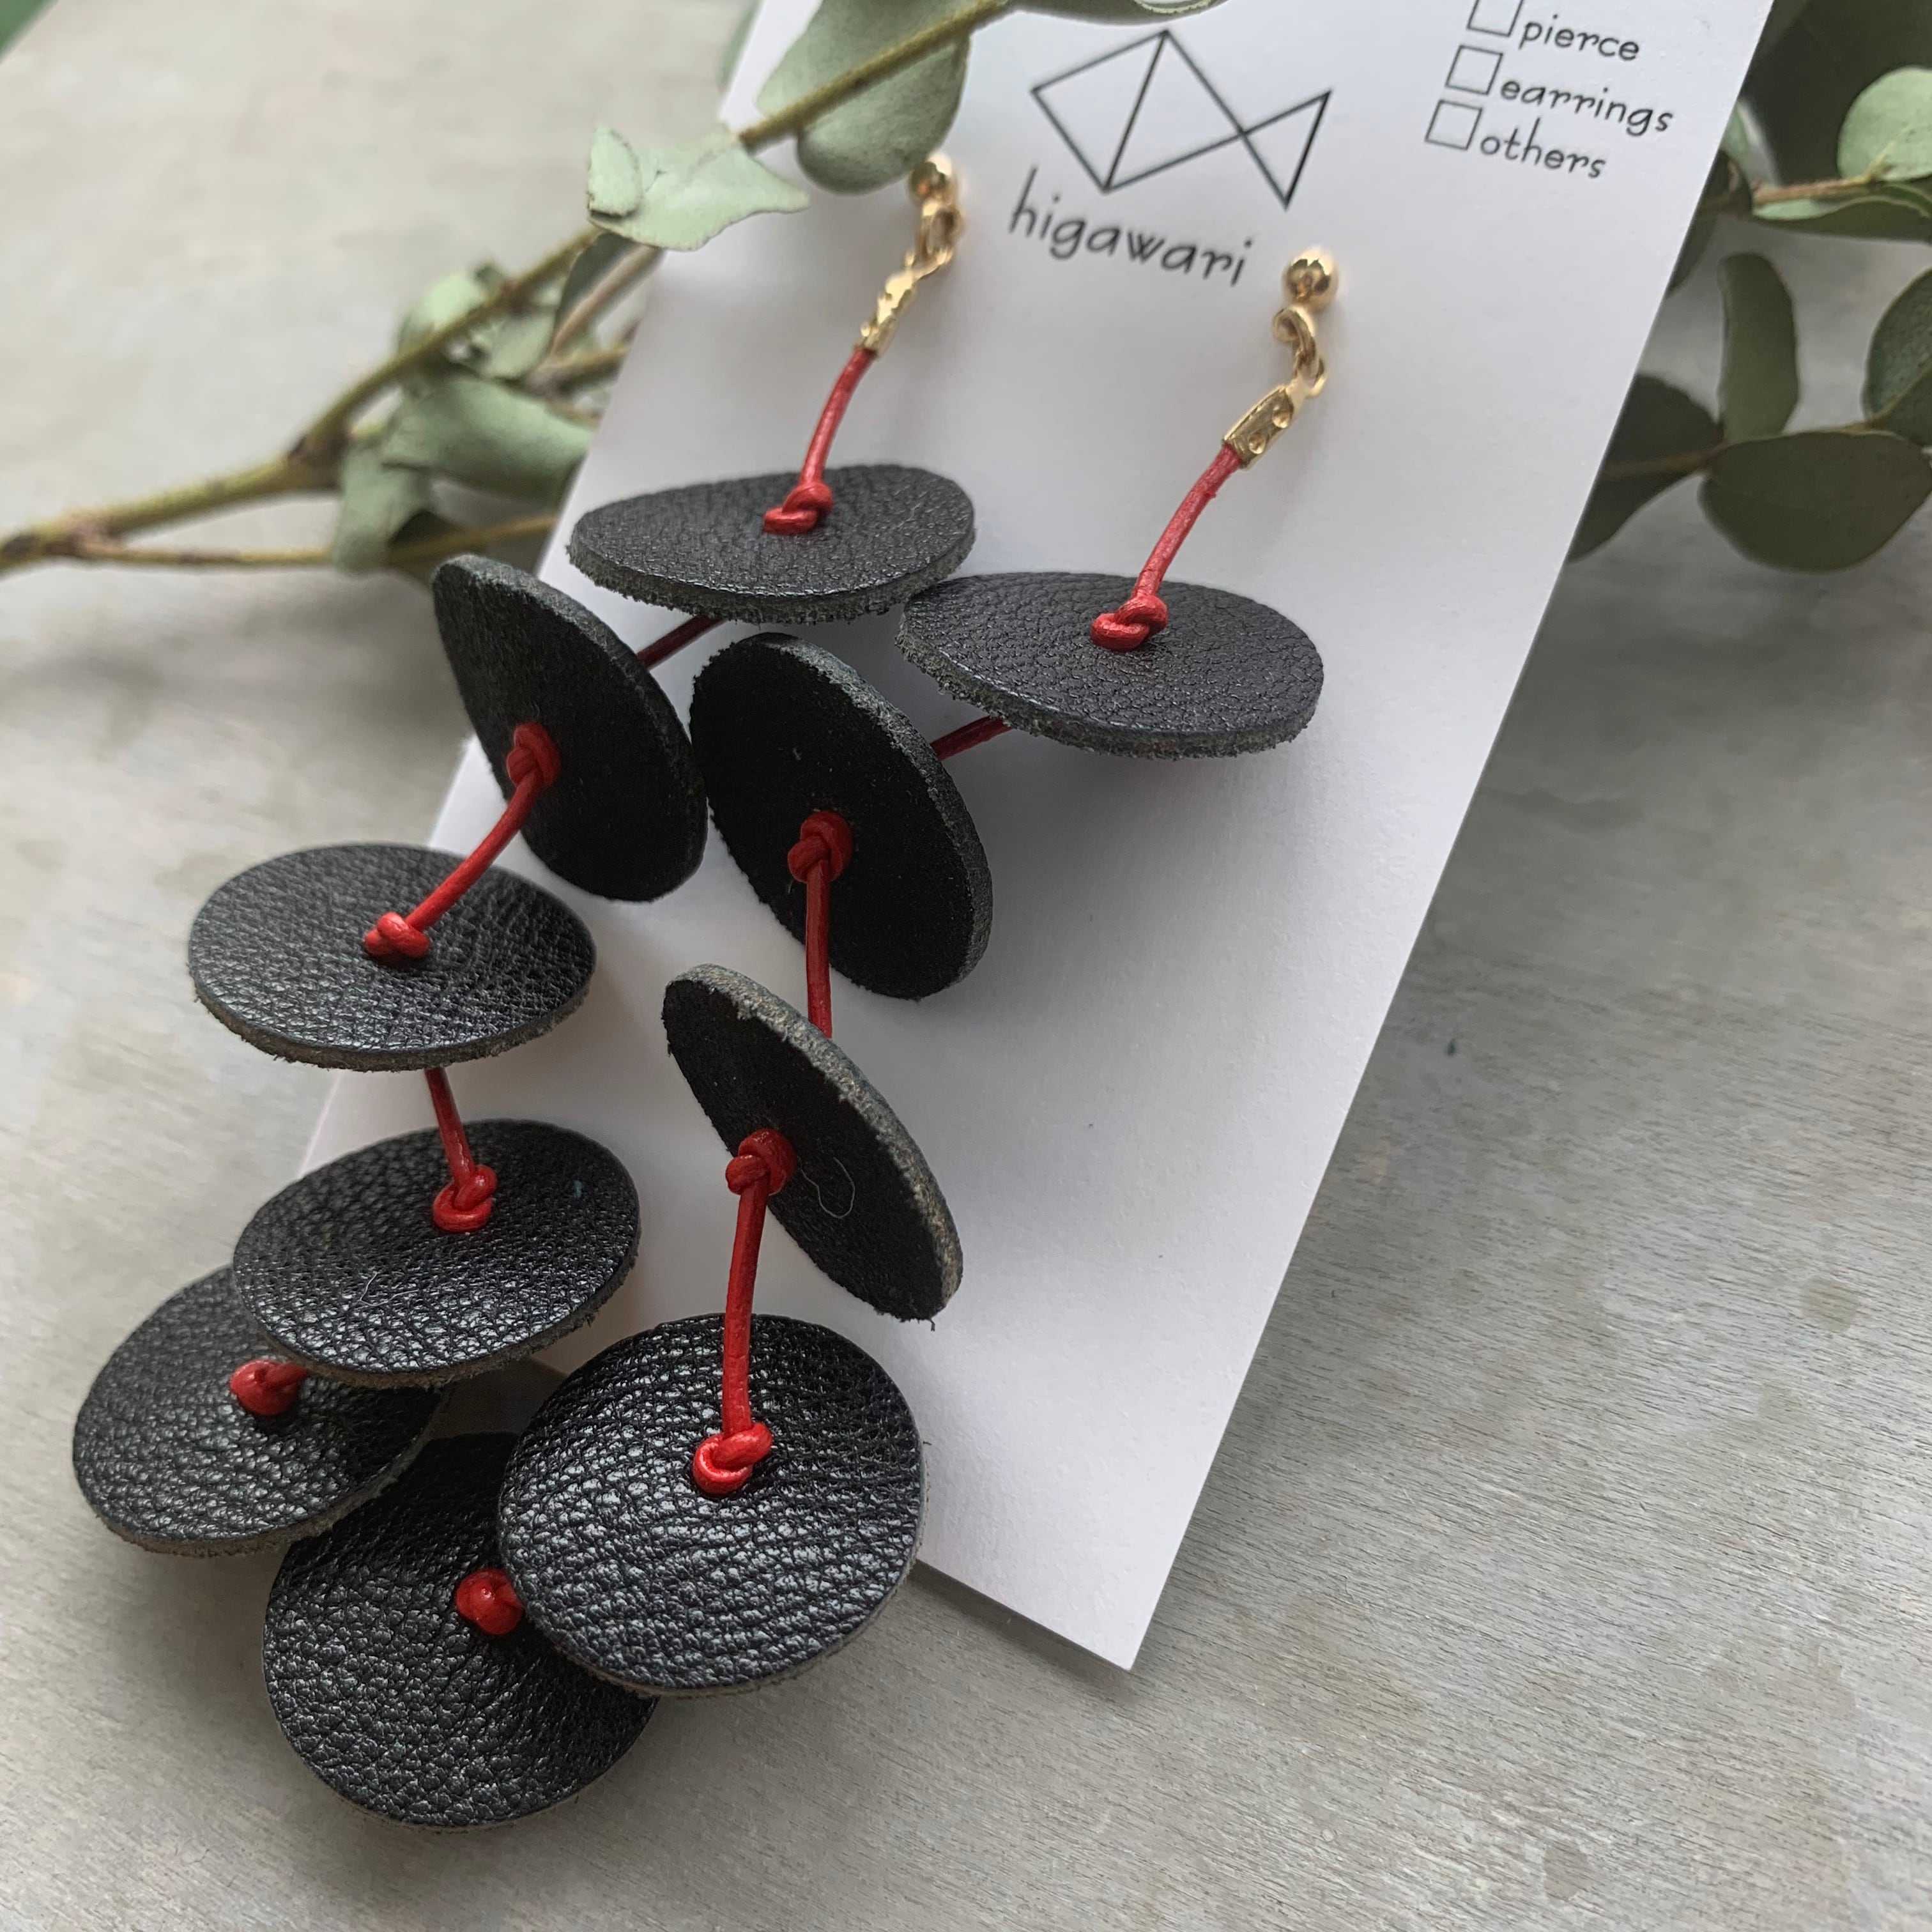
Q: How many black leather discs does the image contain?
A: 10